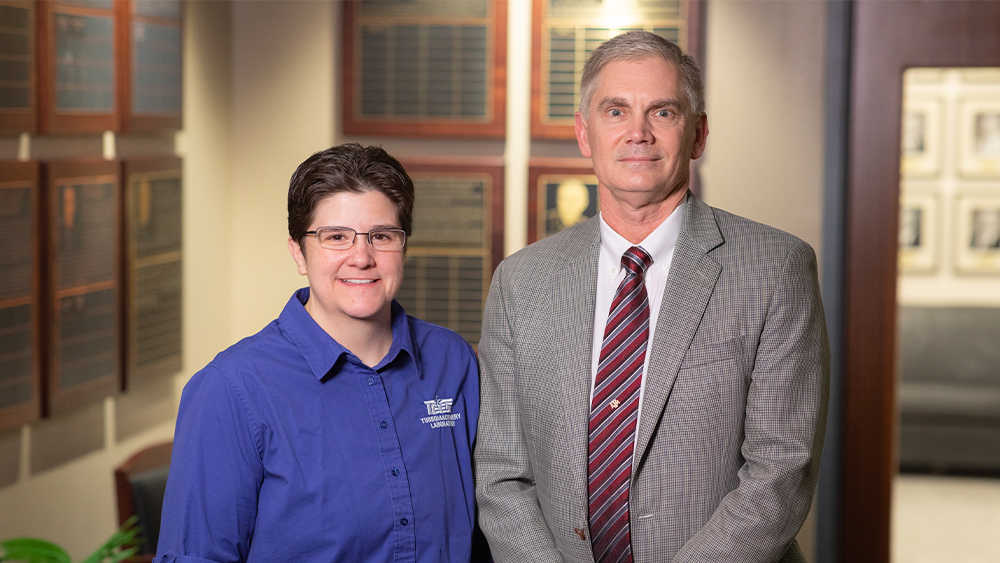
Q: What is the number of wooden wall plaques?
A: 10